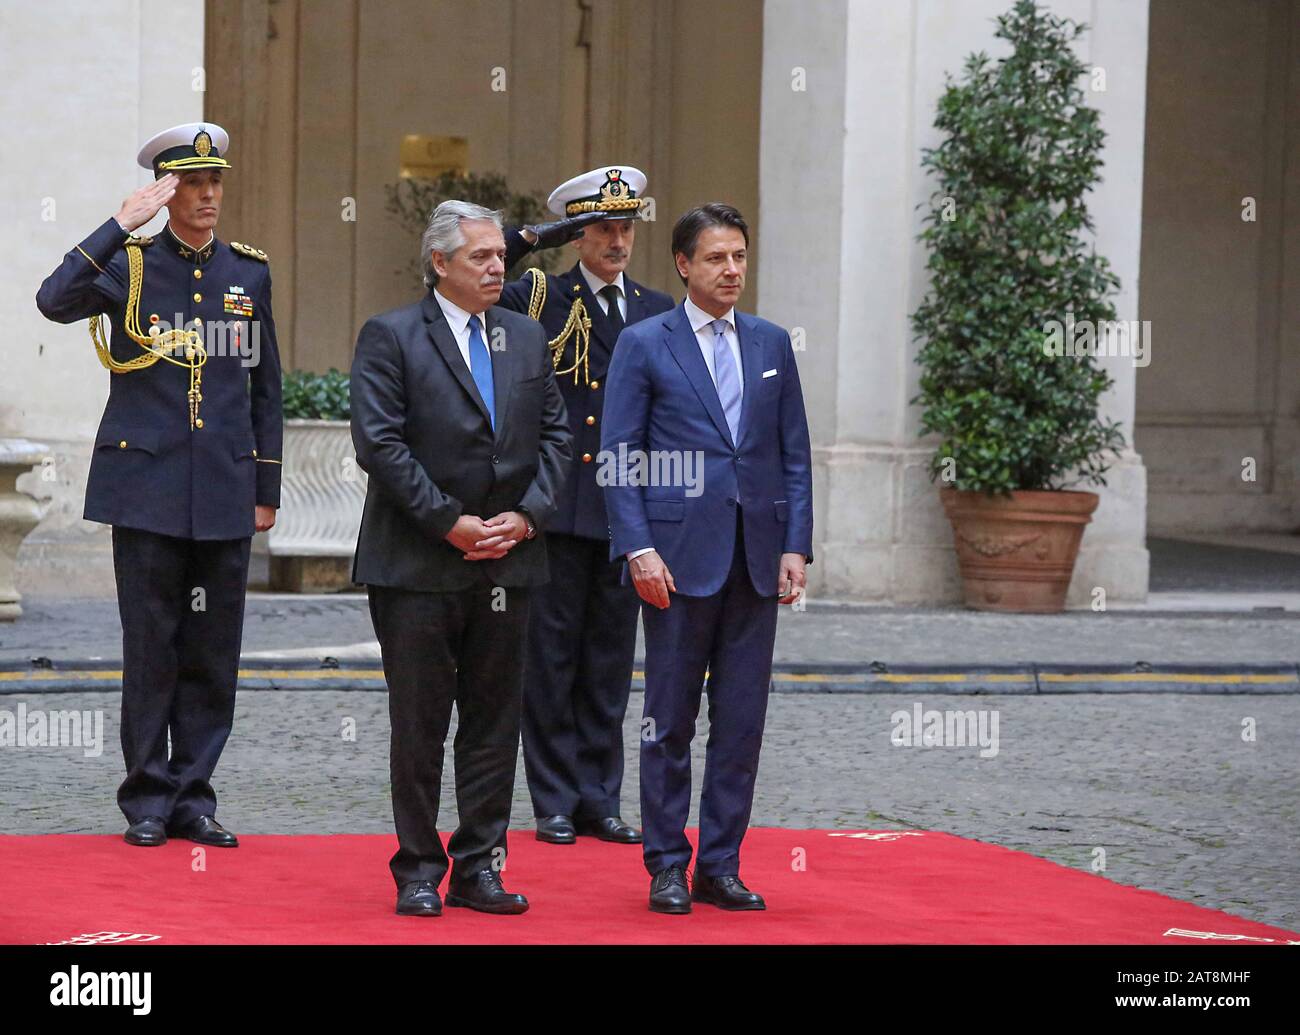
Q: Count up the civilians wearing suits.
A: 2